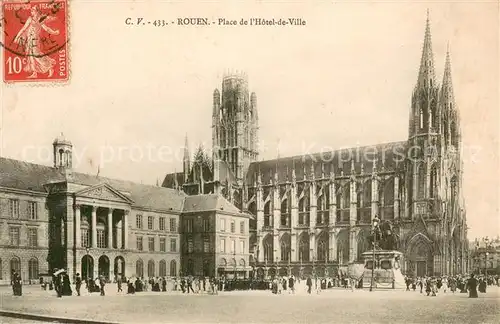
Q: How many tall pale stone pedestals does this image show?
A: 1